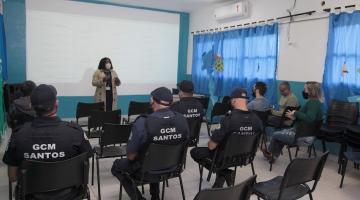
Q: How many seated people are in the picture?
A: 8